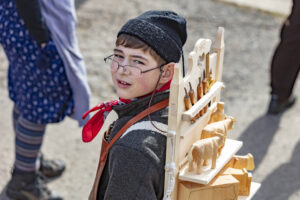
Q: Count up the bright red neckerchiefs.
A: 1